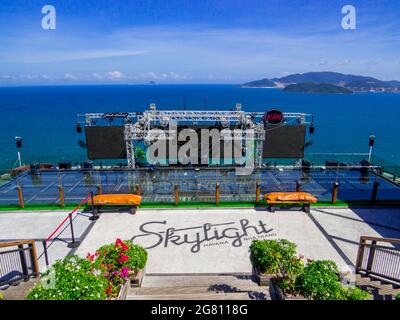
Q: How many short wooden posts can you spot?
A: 10